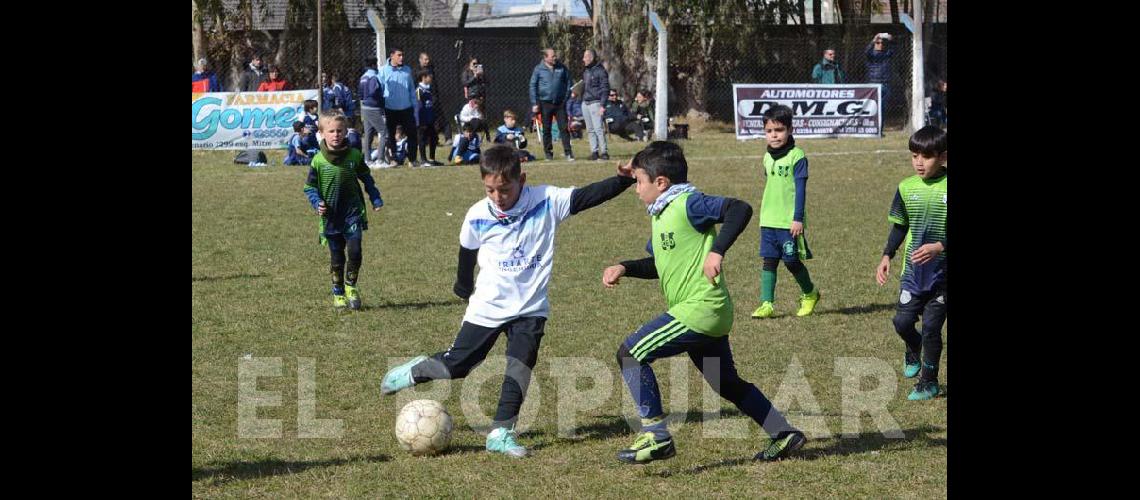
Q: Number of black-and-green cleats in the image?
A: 2